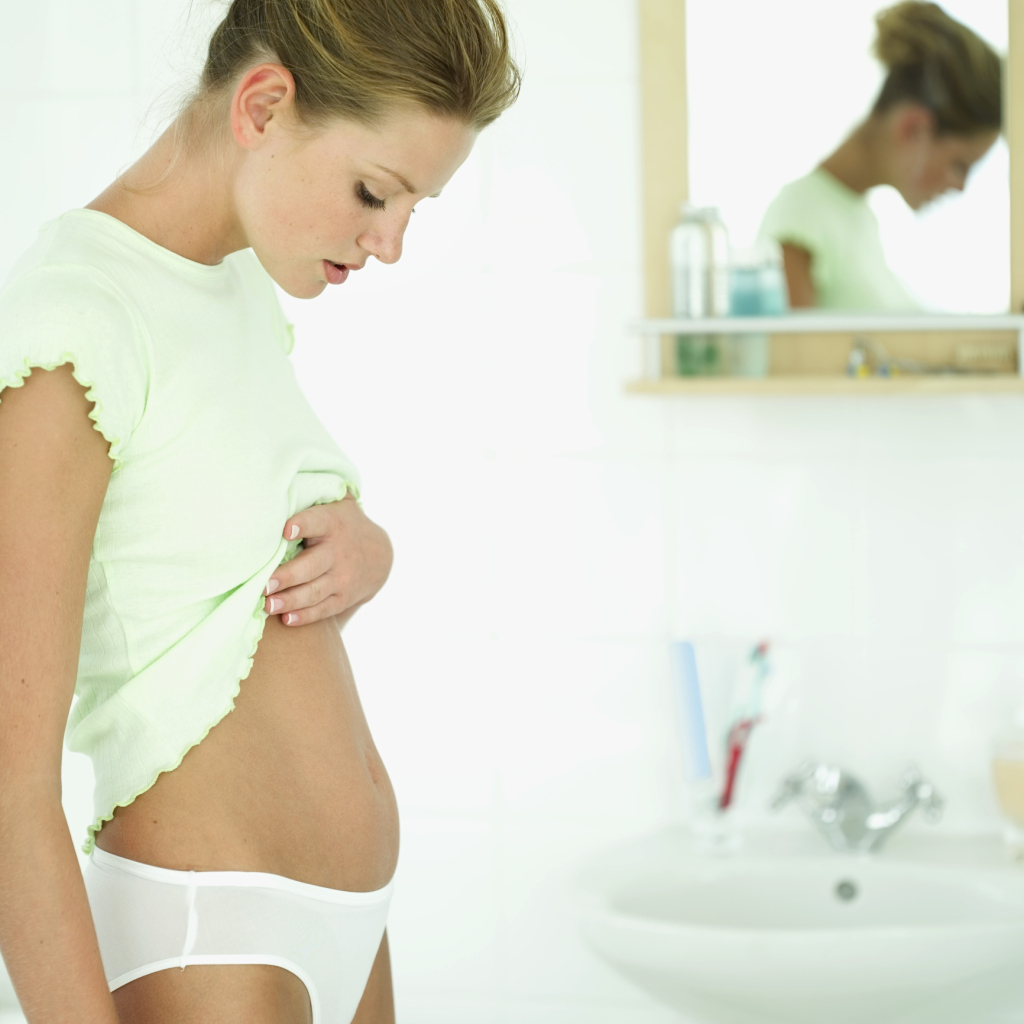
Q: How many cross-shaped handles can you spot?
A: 2